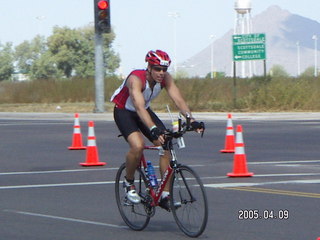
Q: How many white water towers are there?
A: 1